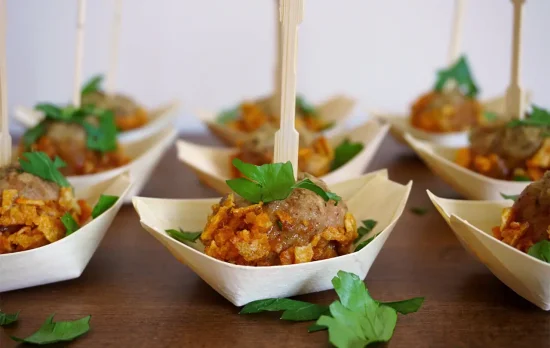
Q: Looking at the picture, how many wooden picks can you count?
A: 7